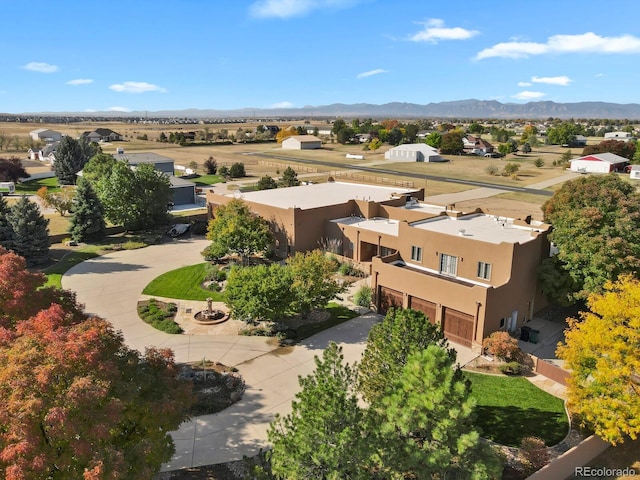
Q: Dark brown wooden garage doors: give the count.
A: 3